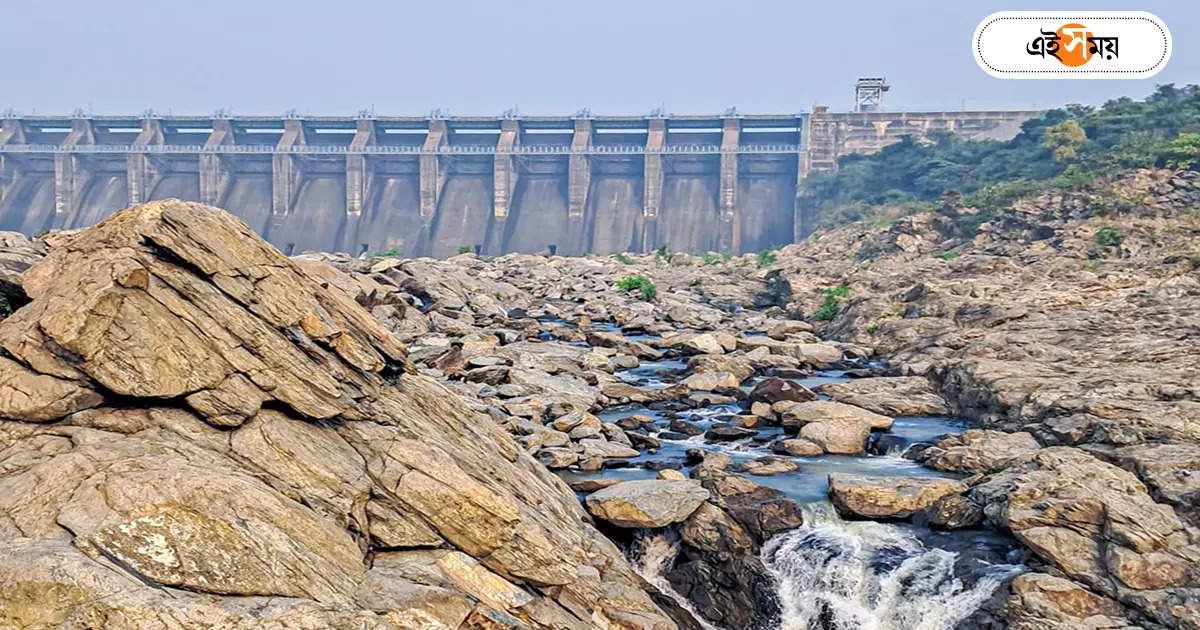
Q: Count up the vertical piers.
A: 11